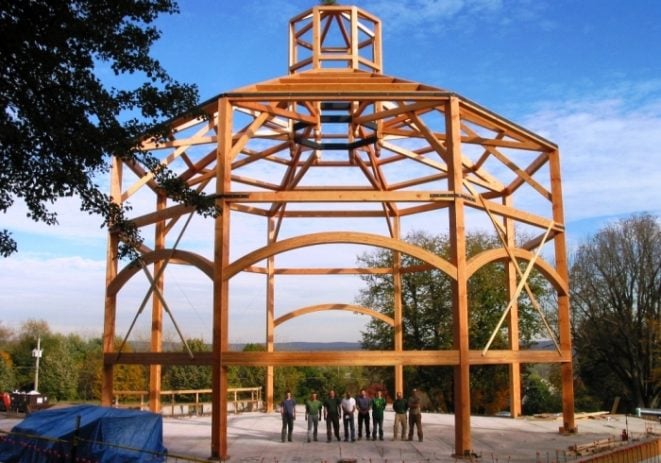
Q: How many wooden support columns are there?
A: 8